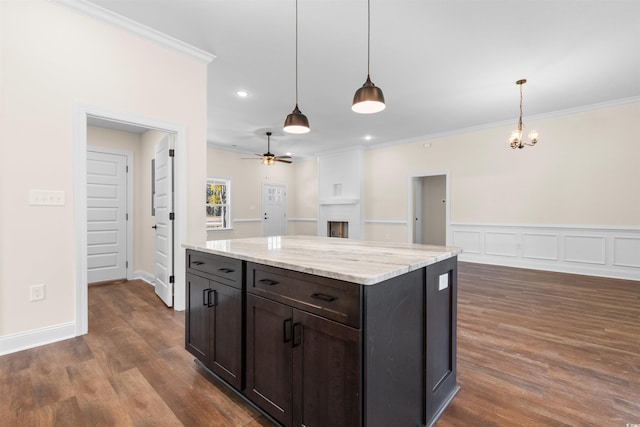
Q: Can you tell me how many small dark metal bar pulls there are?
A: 8